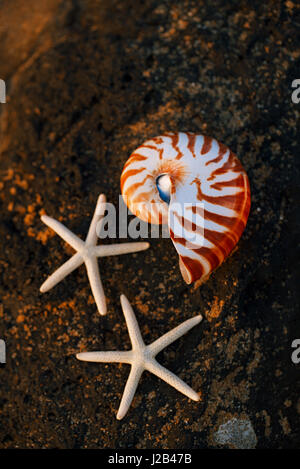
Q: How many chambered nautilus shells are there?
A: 1